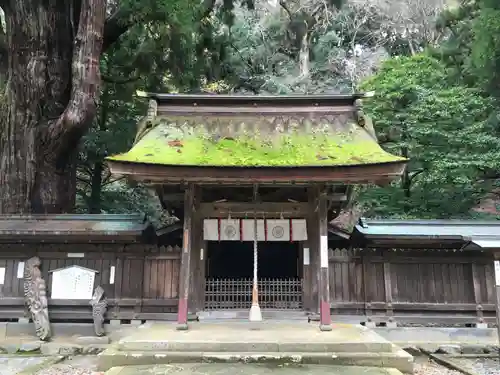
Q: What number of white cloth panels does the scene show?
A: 5